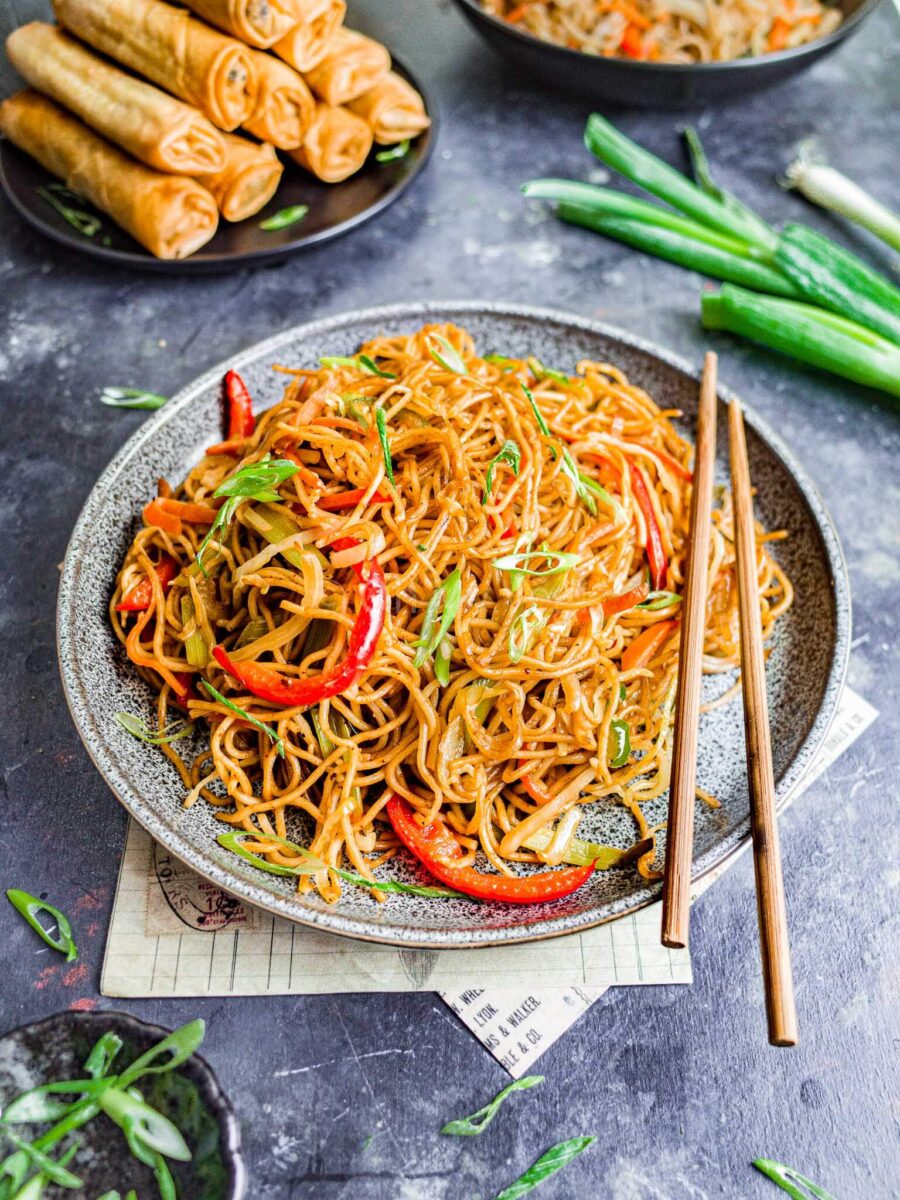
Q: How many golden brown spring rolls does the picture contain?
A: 10